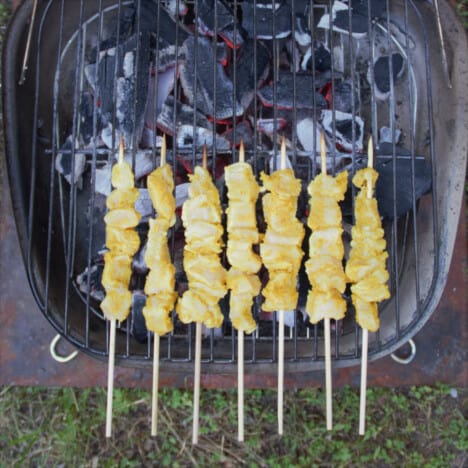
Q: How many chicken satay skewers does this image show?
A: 7